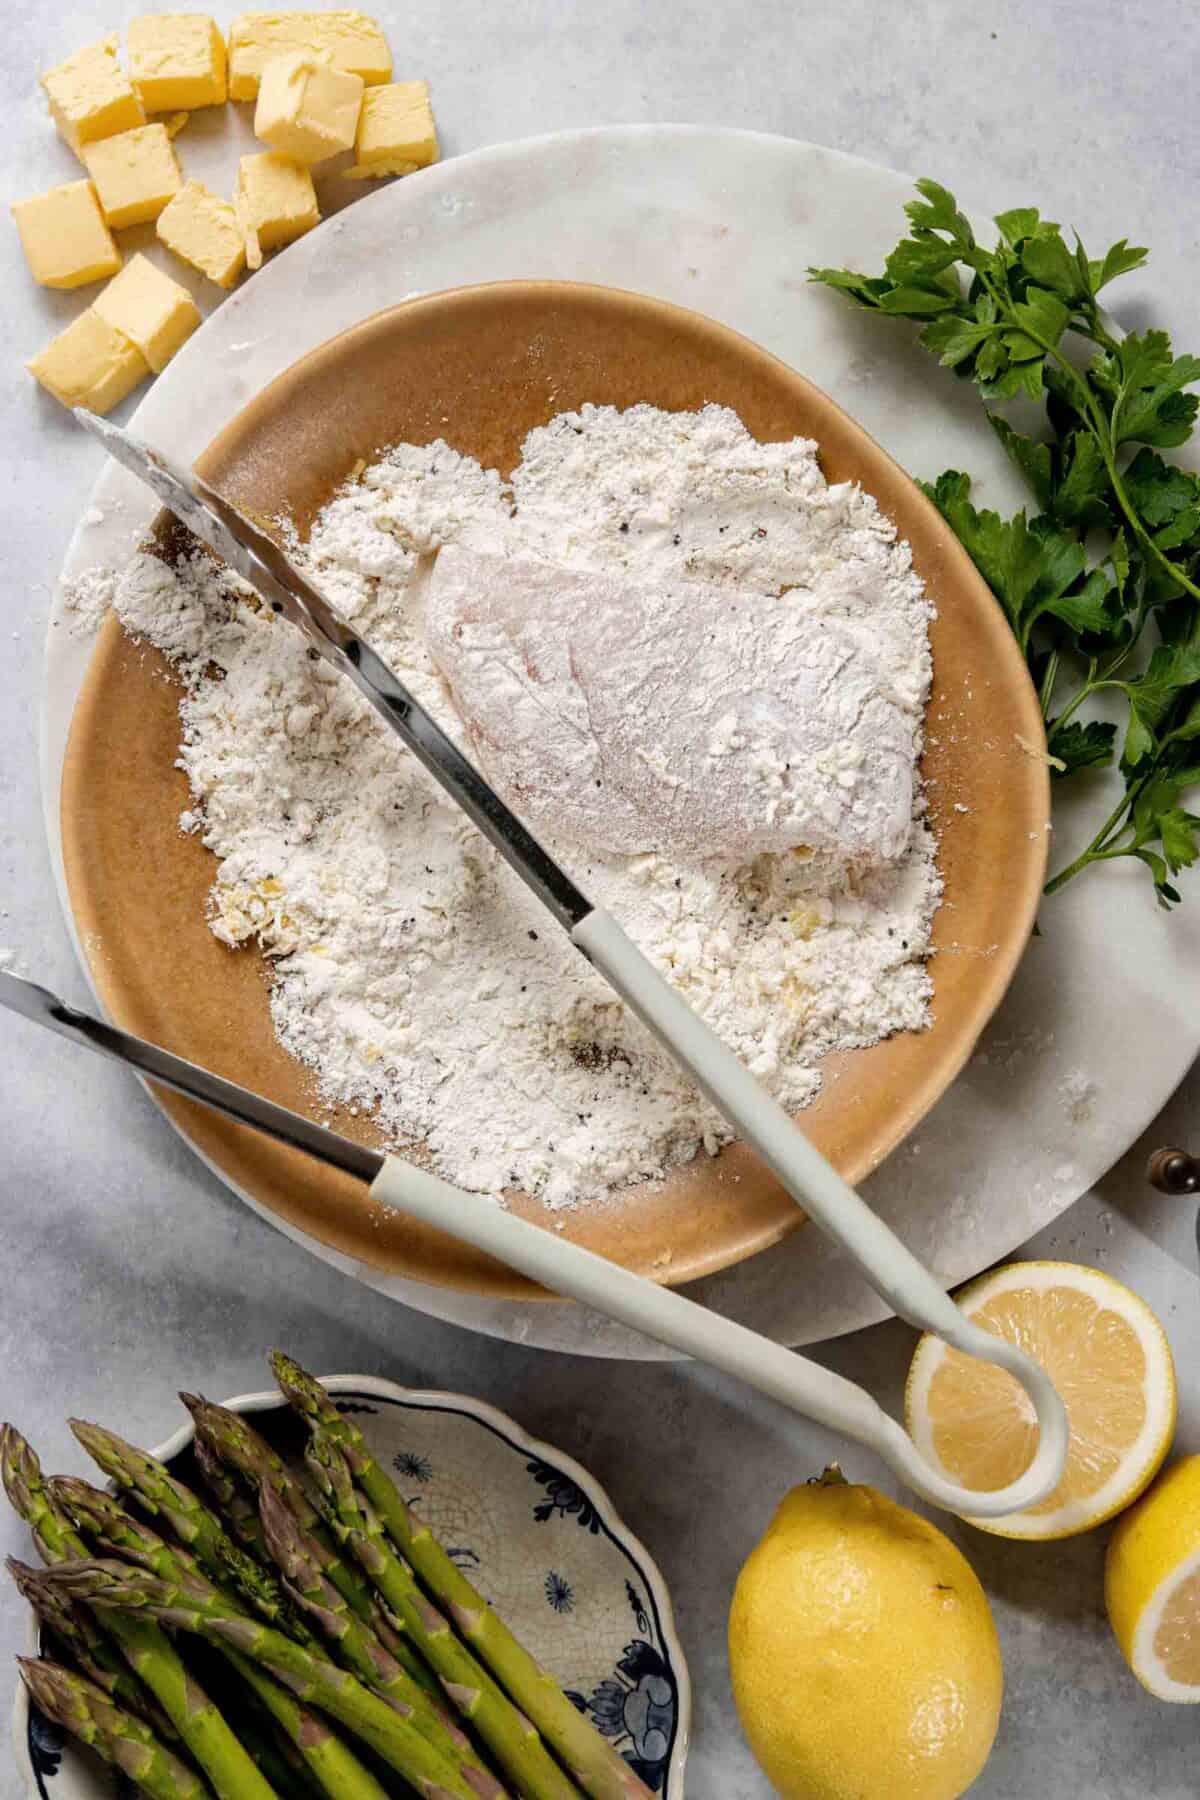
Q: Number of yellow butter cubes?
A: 11